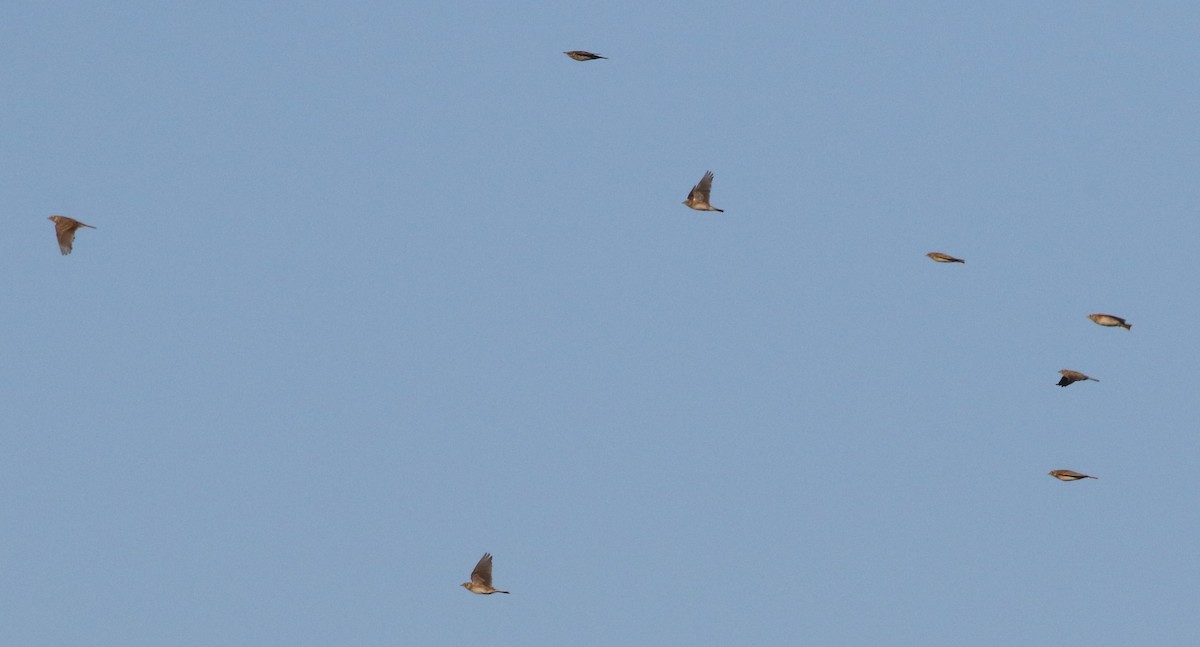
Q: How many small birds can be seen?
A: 8